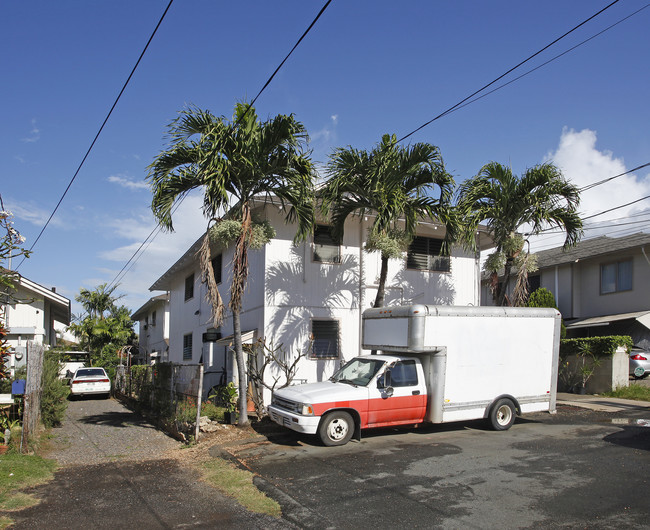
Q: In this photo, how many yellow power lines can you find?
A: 0